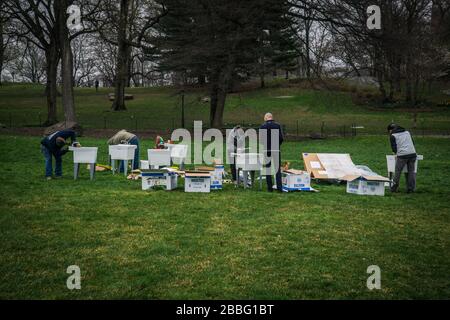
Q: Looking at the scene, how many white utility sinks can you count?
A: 6